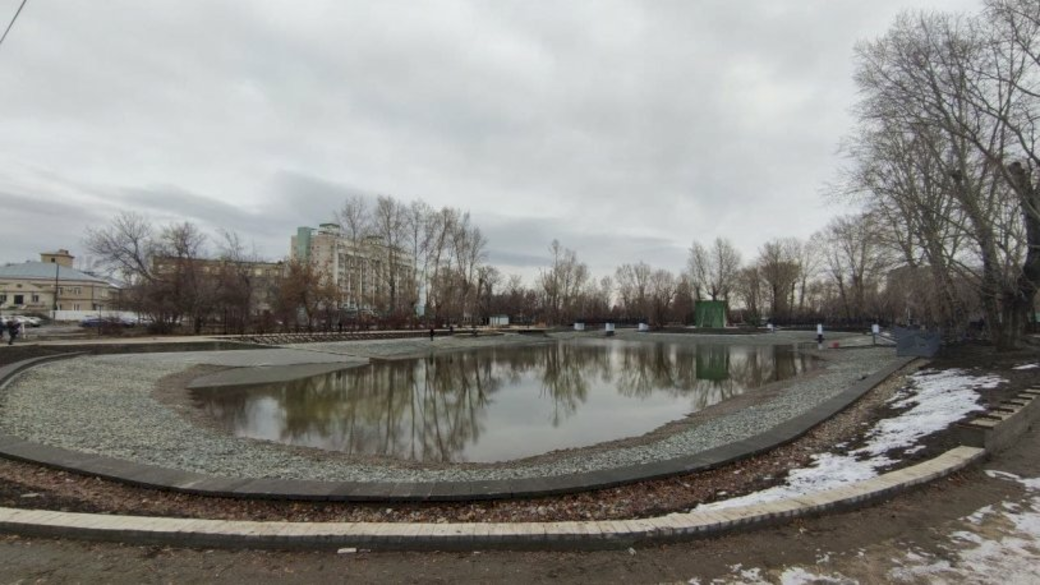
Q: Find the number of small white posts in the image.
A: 6